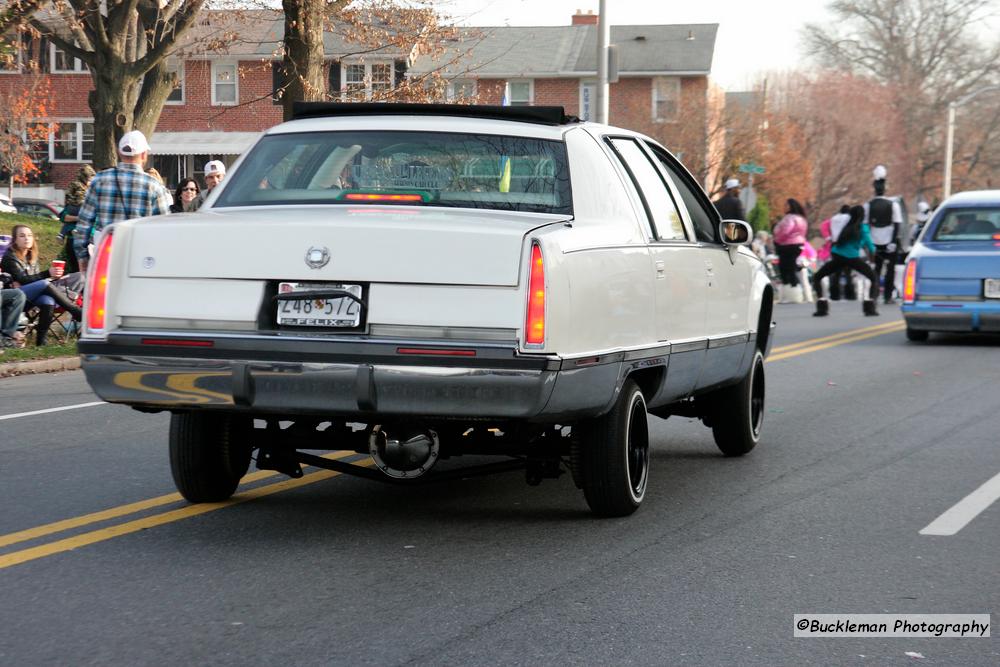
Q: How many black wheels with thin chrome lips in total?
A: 2